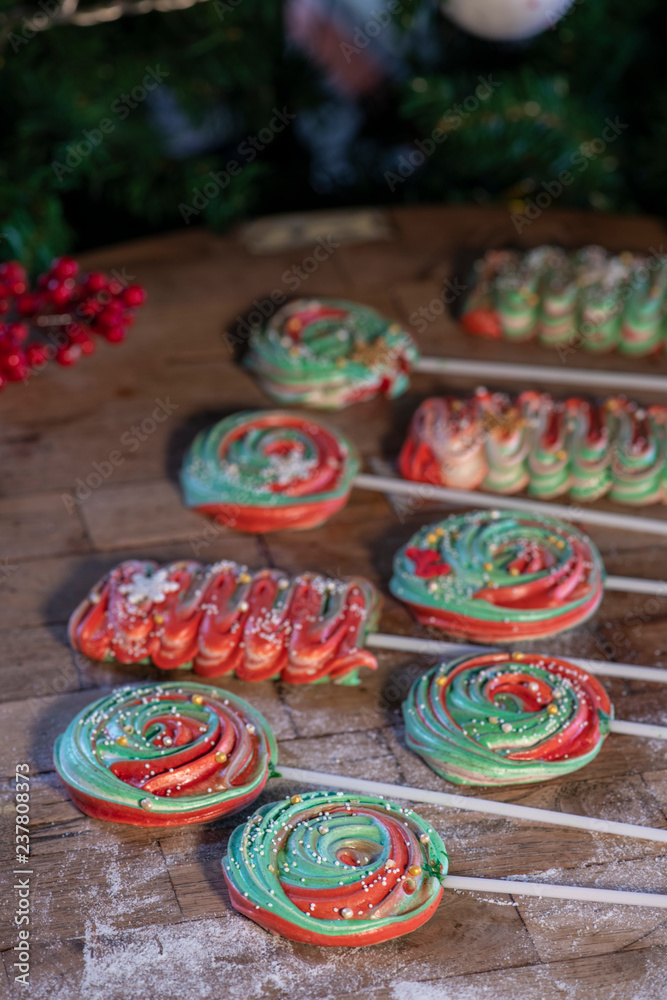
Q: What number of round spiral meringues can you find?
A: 6